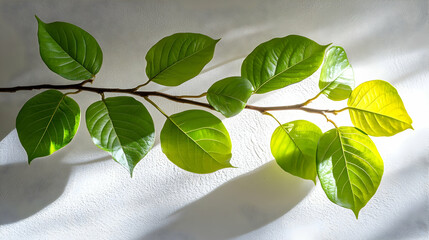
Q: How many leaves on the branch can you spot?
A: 11